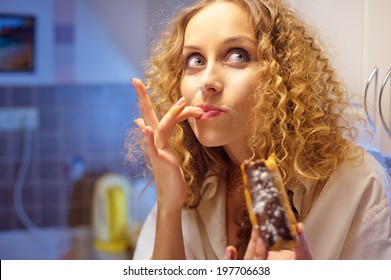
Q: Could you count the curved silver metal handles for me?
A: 2